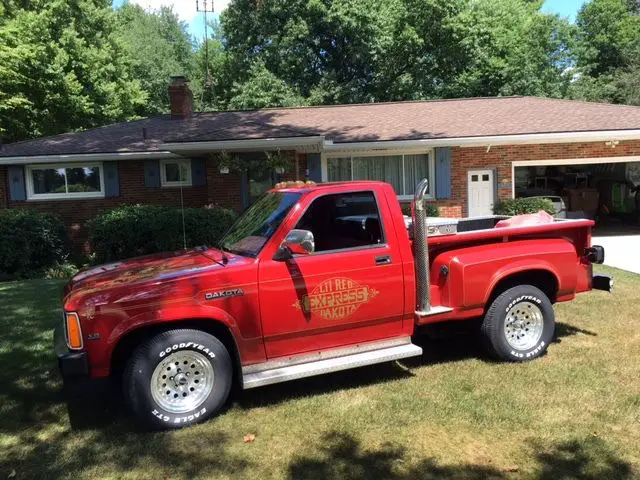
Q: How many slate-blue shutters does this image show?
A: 6